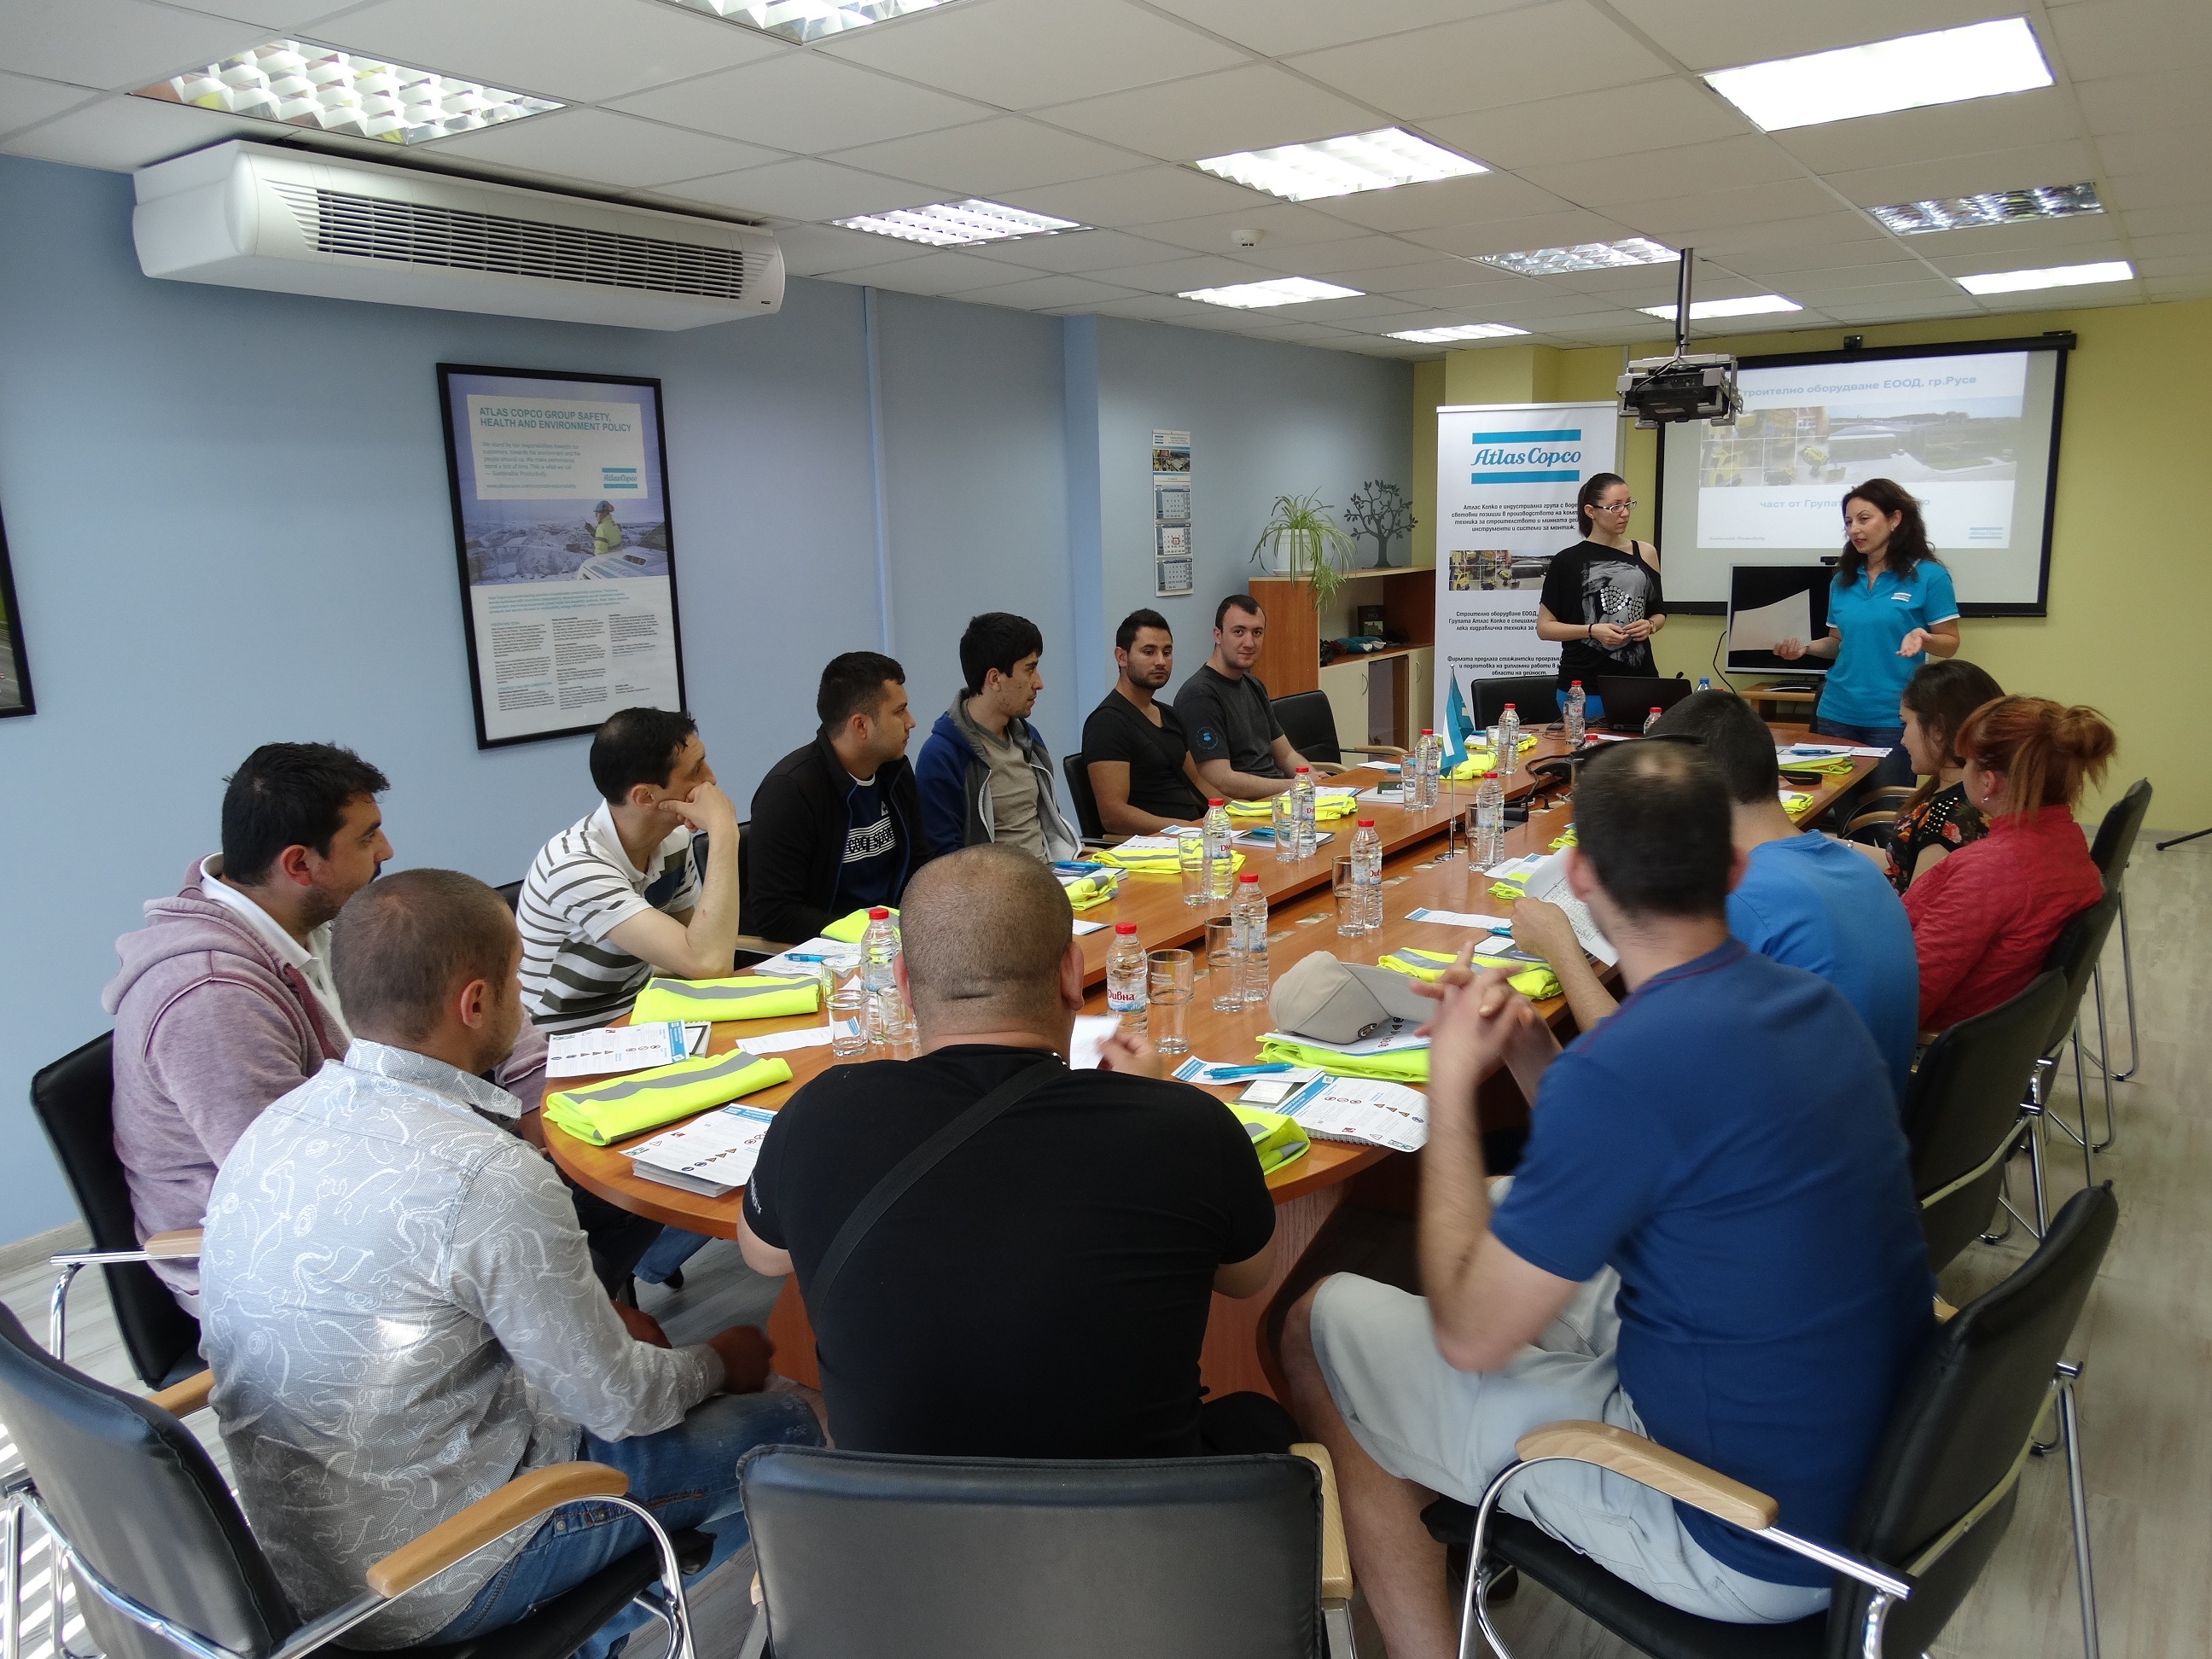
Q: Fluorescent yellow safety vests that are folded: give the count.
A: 15